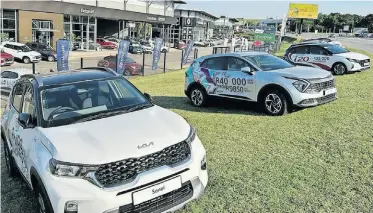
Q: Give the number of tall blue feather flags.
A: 4